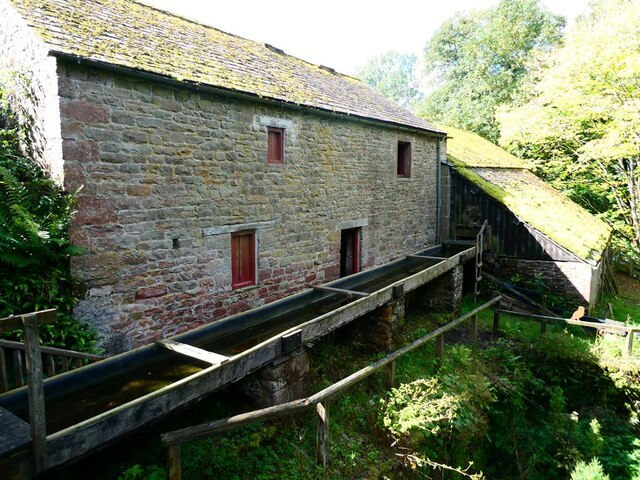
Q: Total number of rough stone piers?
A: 3